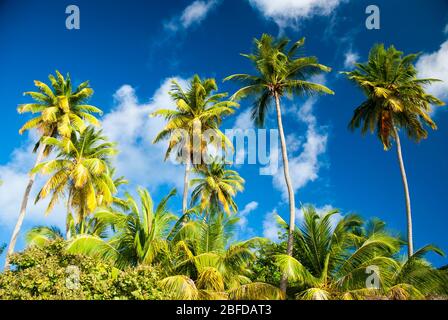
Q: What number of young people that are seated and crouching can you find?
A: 0